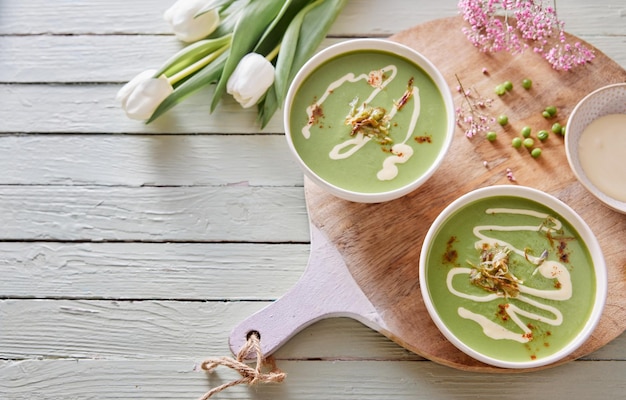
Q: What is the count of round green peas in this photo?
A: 14